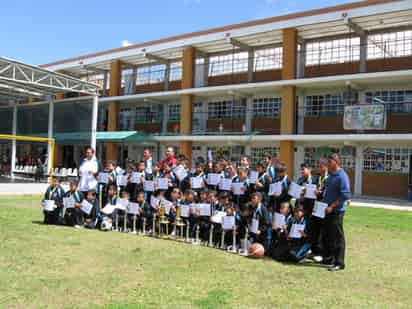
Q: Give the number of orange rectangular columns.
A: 3